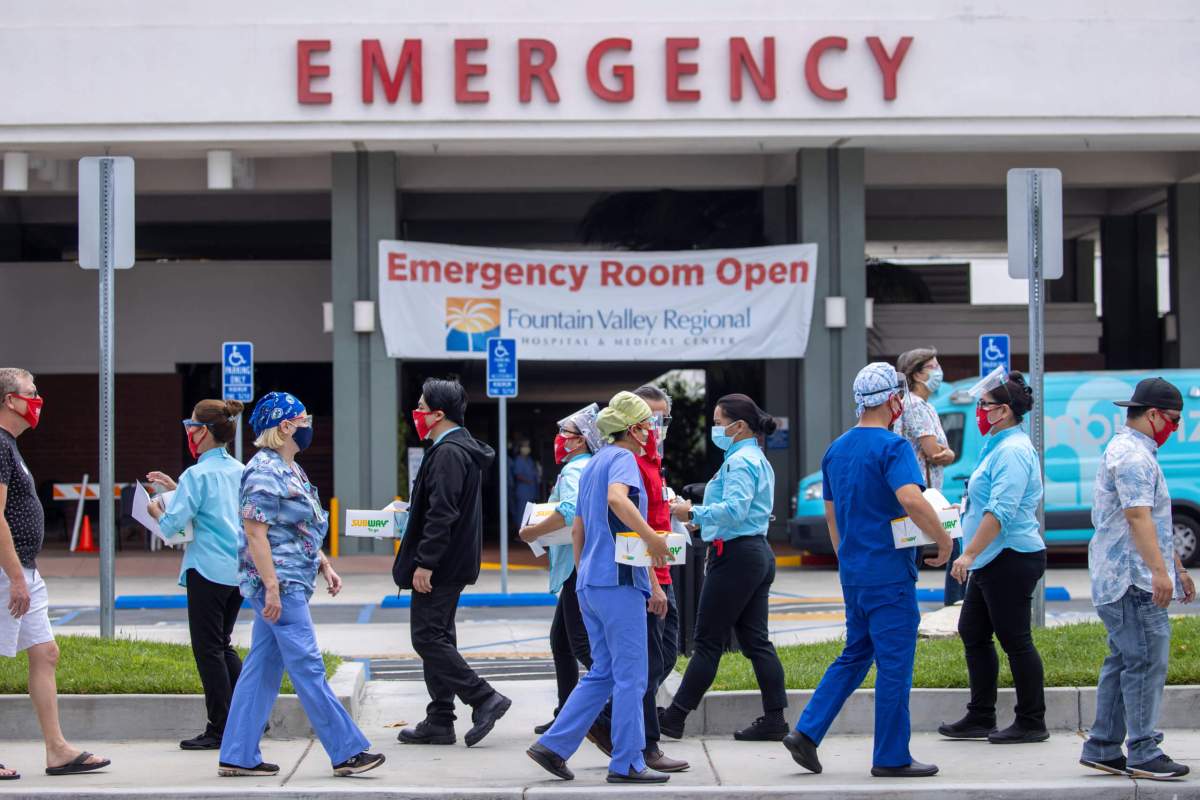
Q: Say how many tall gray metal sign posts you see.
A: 2